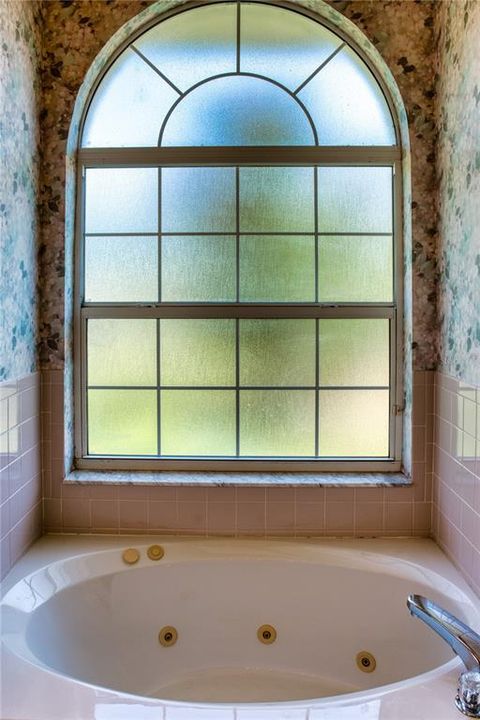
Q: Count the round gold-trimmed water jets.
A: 3